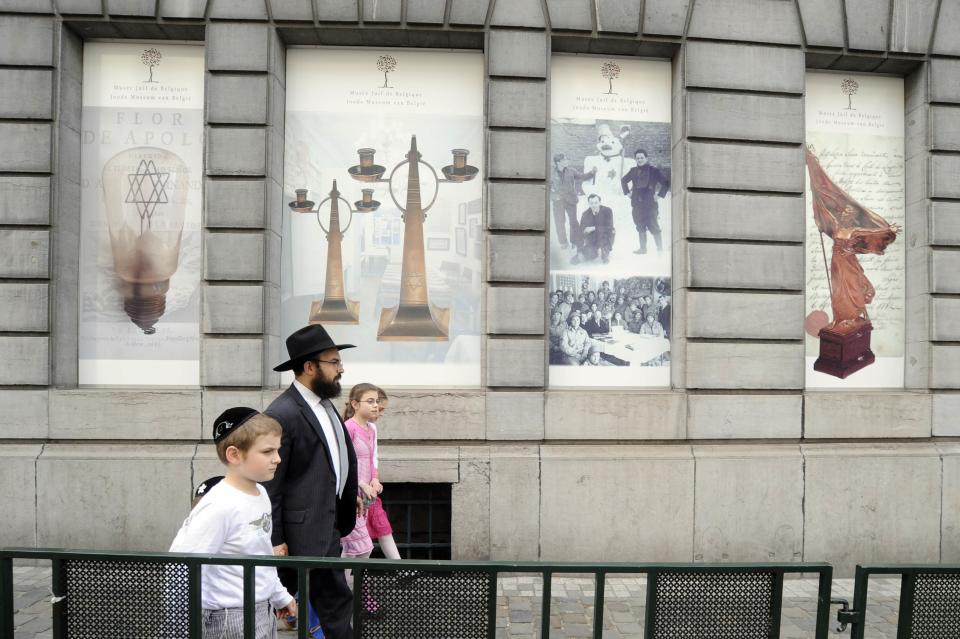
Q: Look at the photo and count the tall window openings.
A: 4